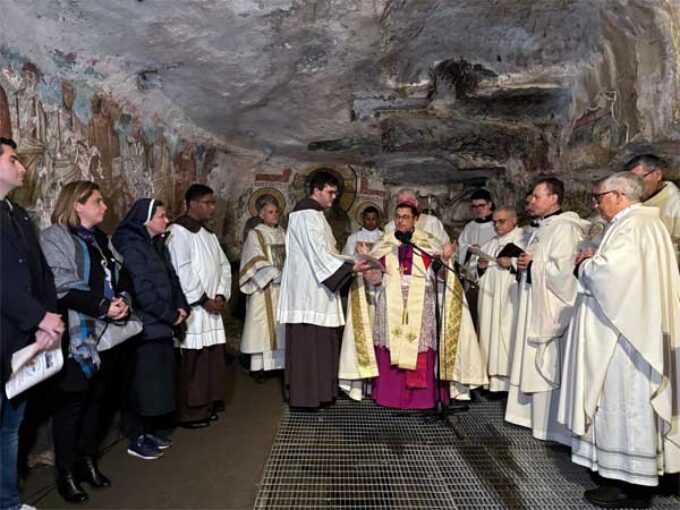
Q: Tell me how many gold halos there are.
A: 3